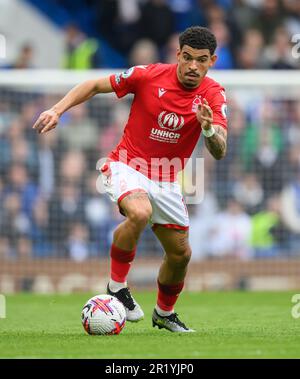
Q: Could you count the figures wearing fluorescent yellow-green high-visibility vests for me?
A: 2